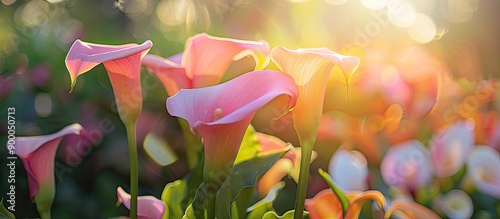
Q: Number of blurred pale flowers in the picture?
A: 5